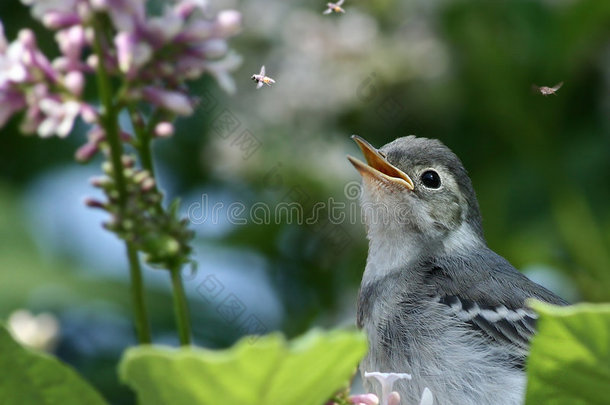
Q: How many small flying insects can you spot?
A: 3